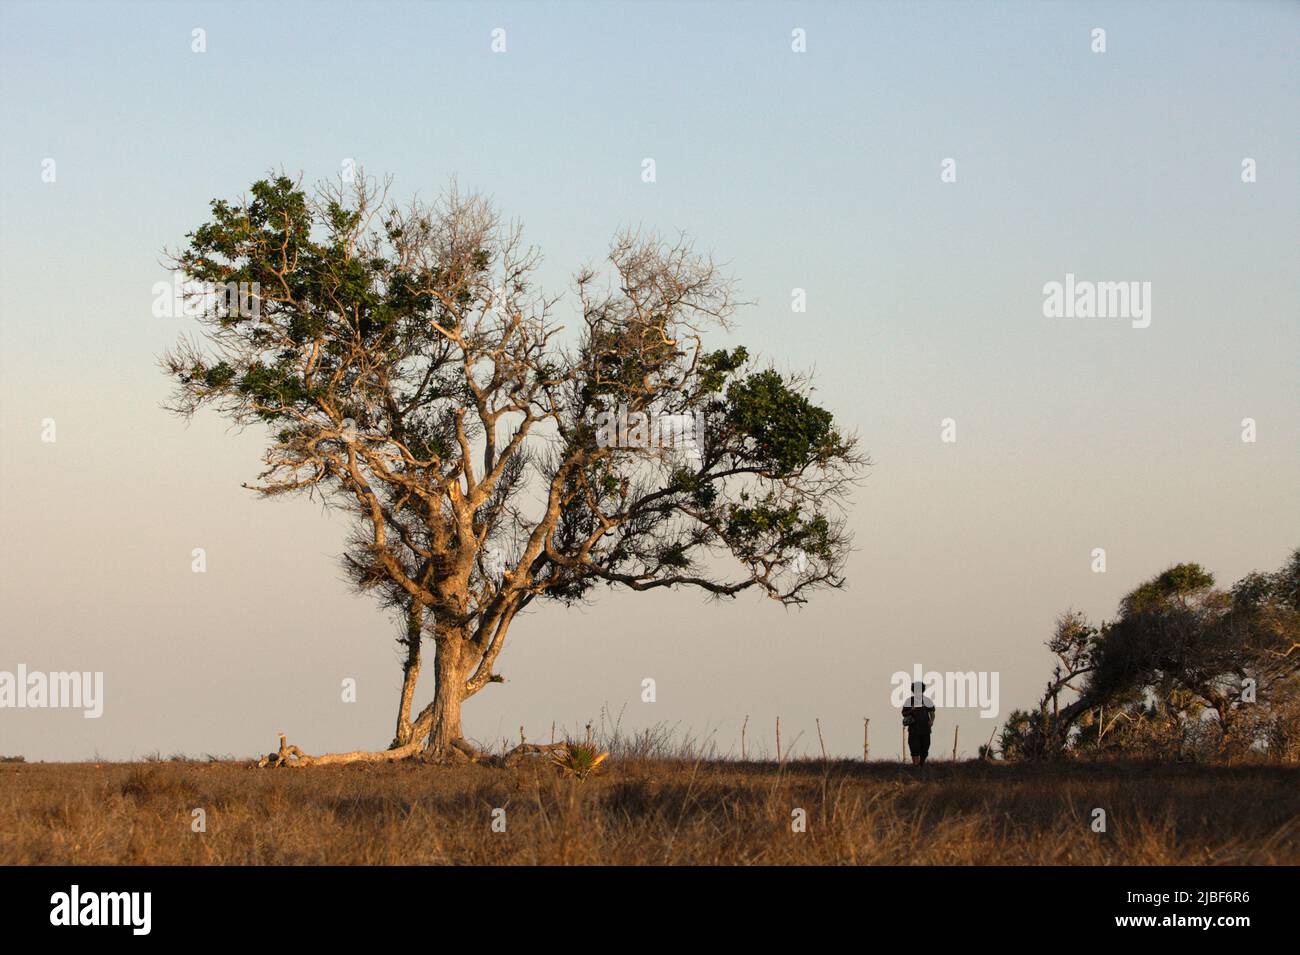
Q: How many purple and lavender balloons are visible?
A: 0